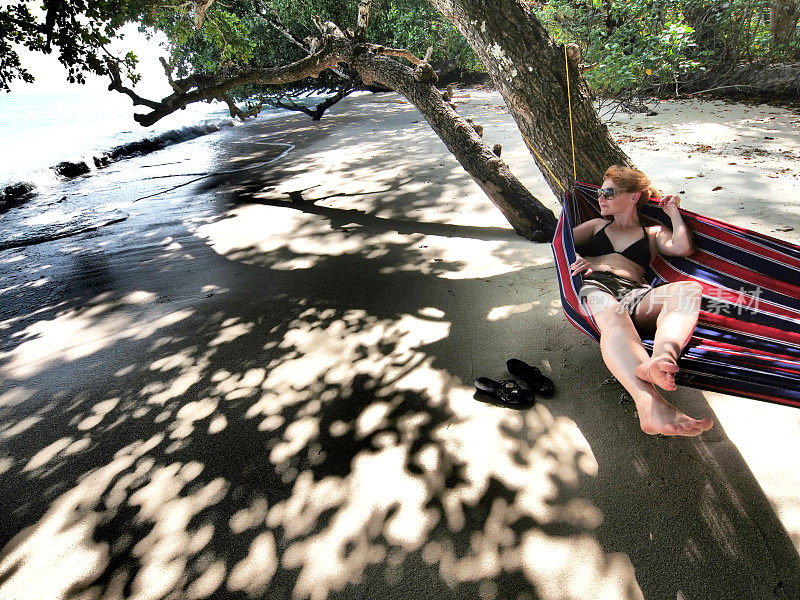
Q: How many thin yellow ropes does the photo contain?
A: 2